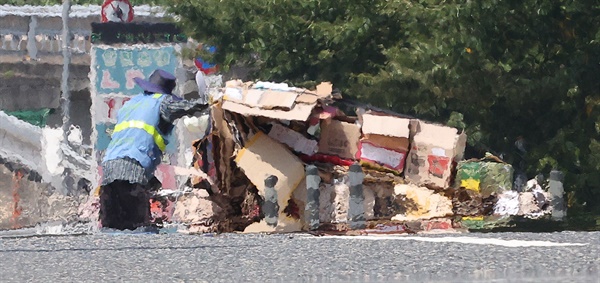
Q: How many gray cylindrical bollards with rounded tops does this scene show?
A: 4